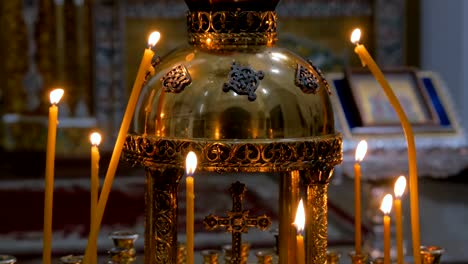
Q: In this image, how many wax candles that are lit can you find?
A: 9